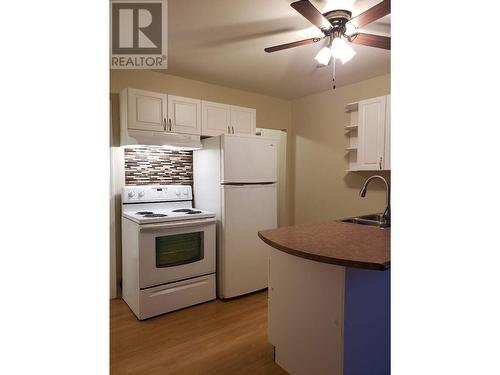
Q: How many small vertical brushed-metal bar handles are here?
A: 5